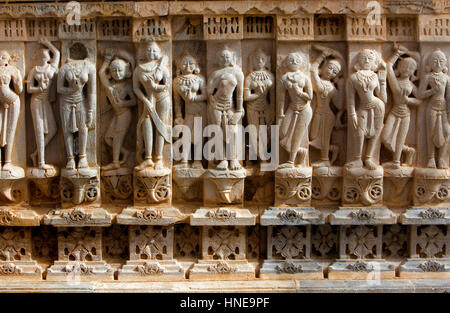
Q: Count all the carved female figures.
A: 13